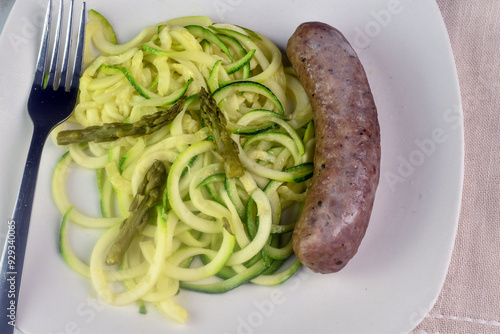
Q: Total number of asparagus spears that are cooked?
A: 3